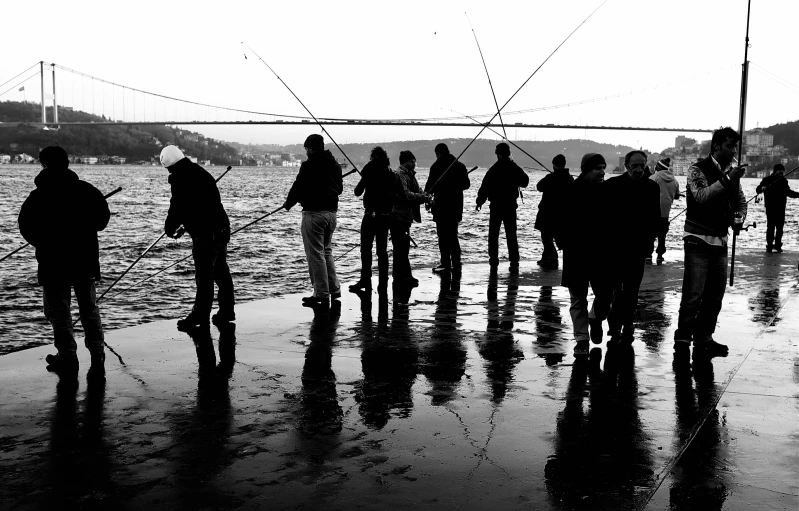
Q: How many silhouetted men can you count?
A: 13